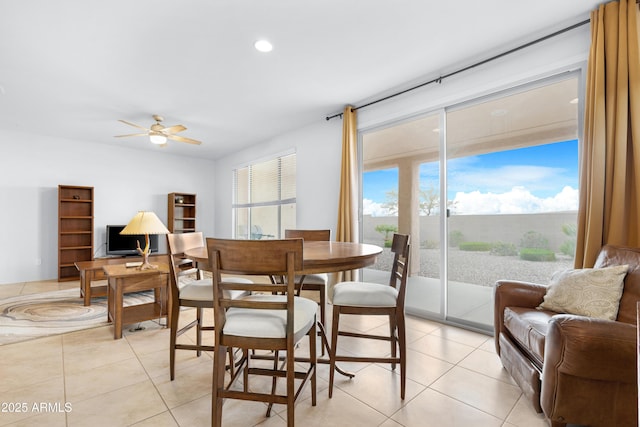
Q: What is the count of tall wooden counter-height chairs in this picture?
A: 4